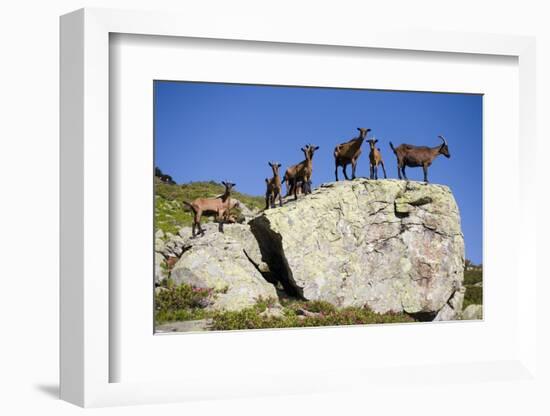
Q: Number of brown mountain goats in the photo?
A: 6